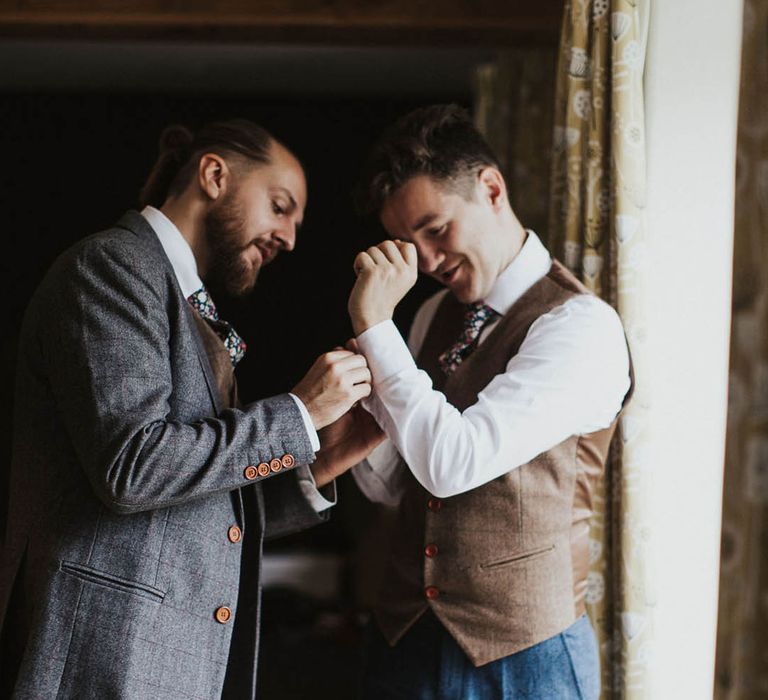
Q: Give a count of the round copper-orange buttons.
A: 9